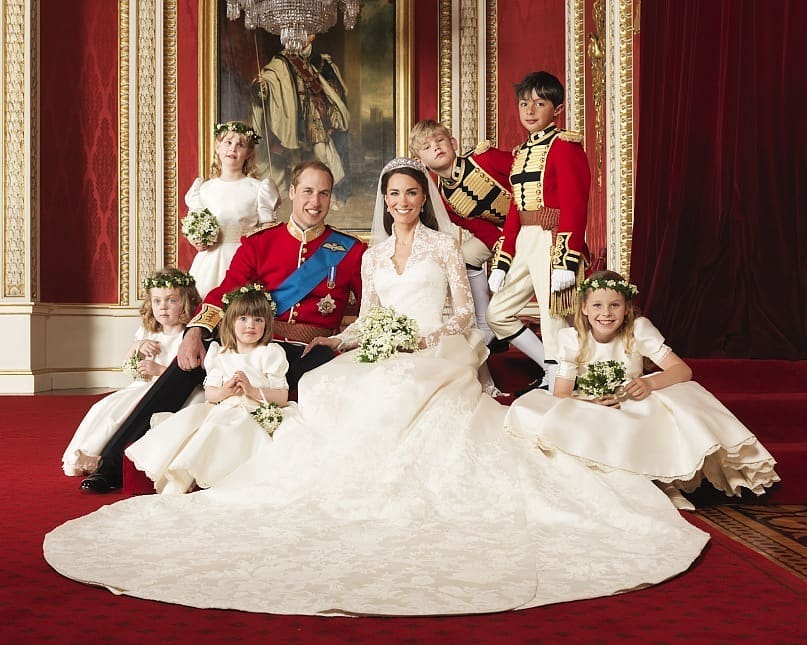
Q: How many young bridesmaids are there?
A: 4